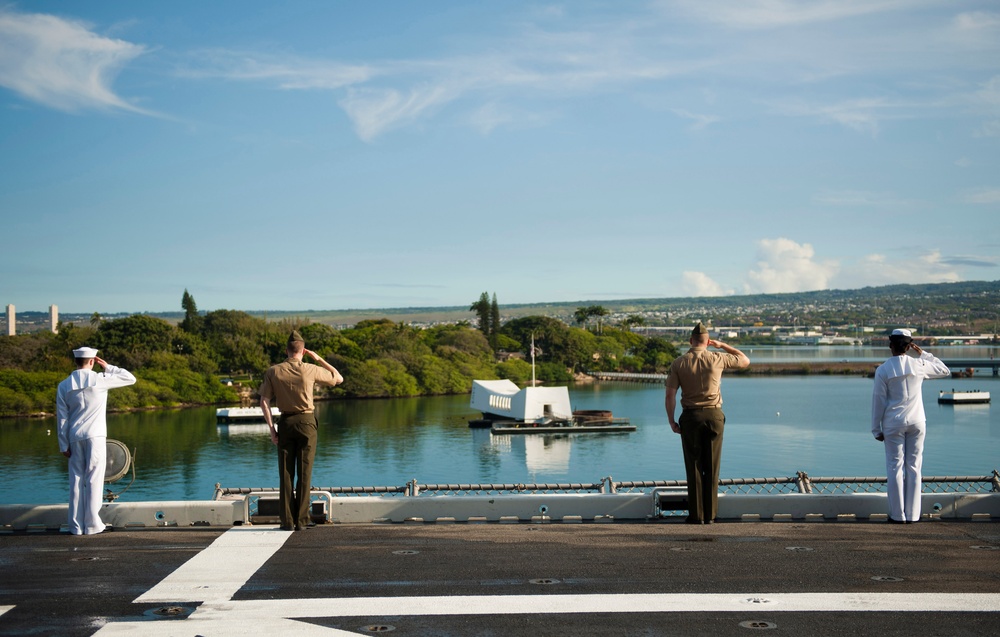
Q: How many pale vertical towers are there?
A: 2